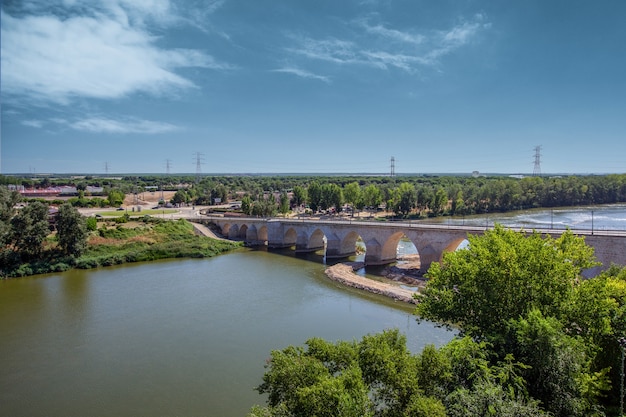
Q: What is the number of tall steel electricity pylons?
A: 5